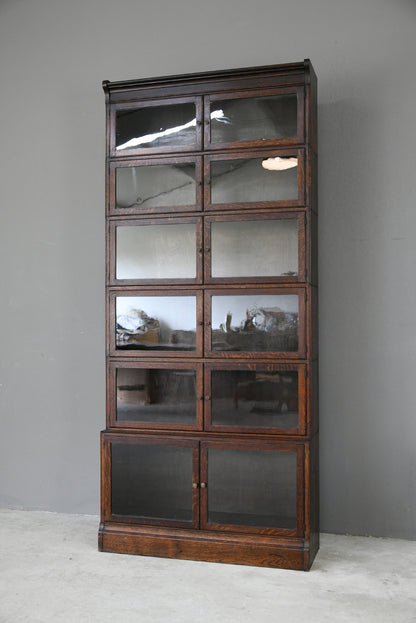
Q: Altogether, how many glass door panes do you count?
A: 12